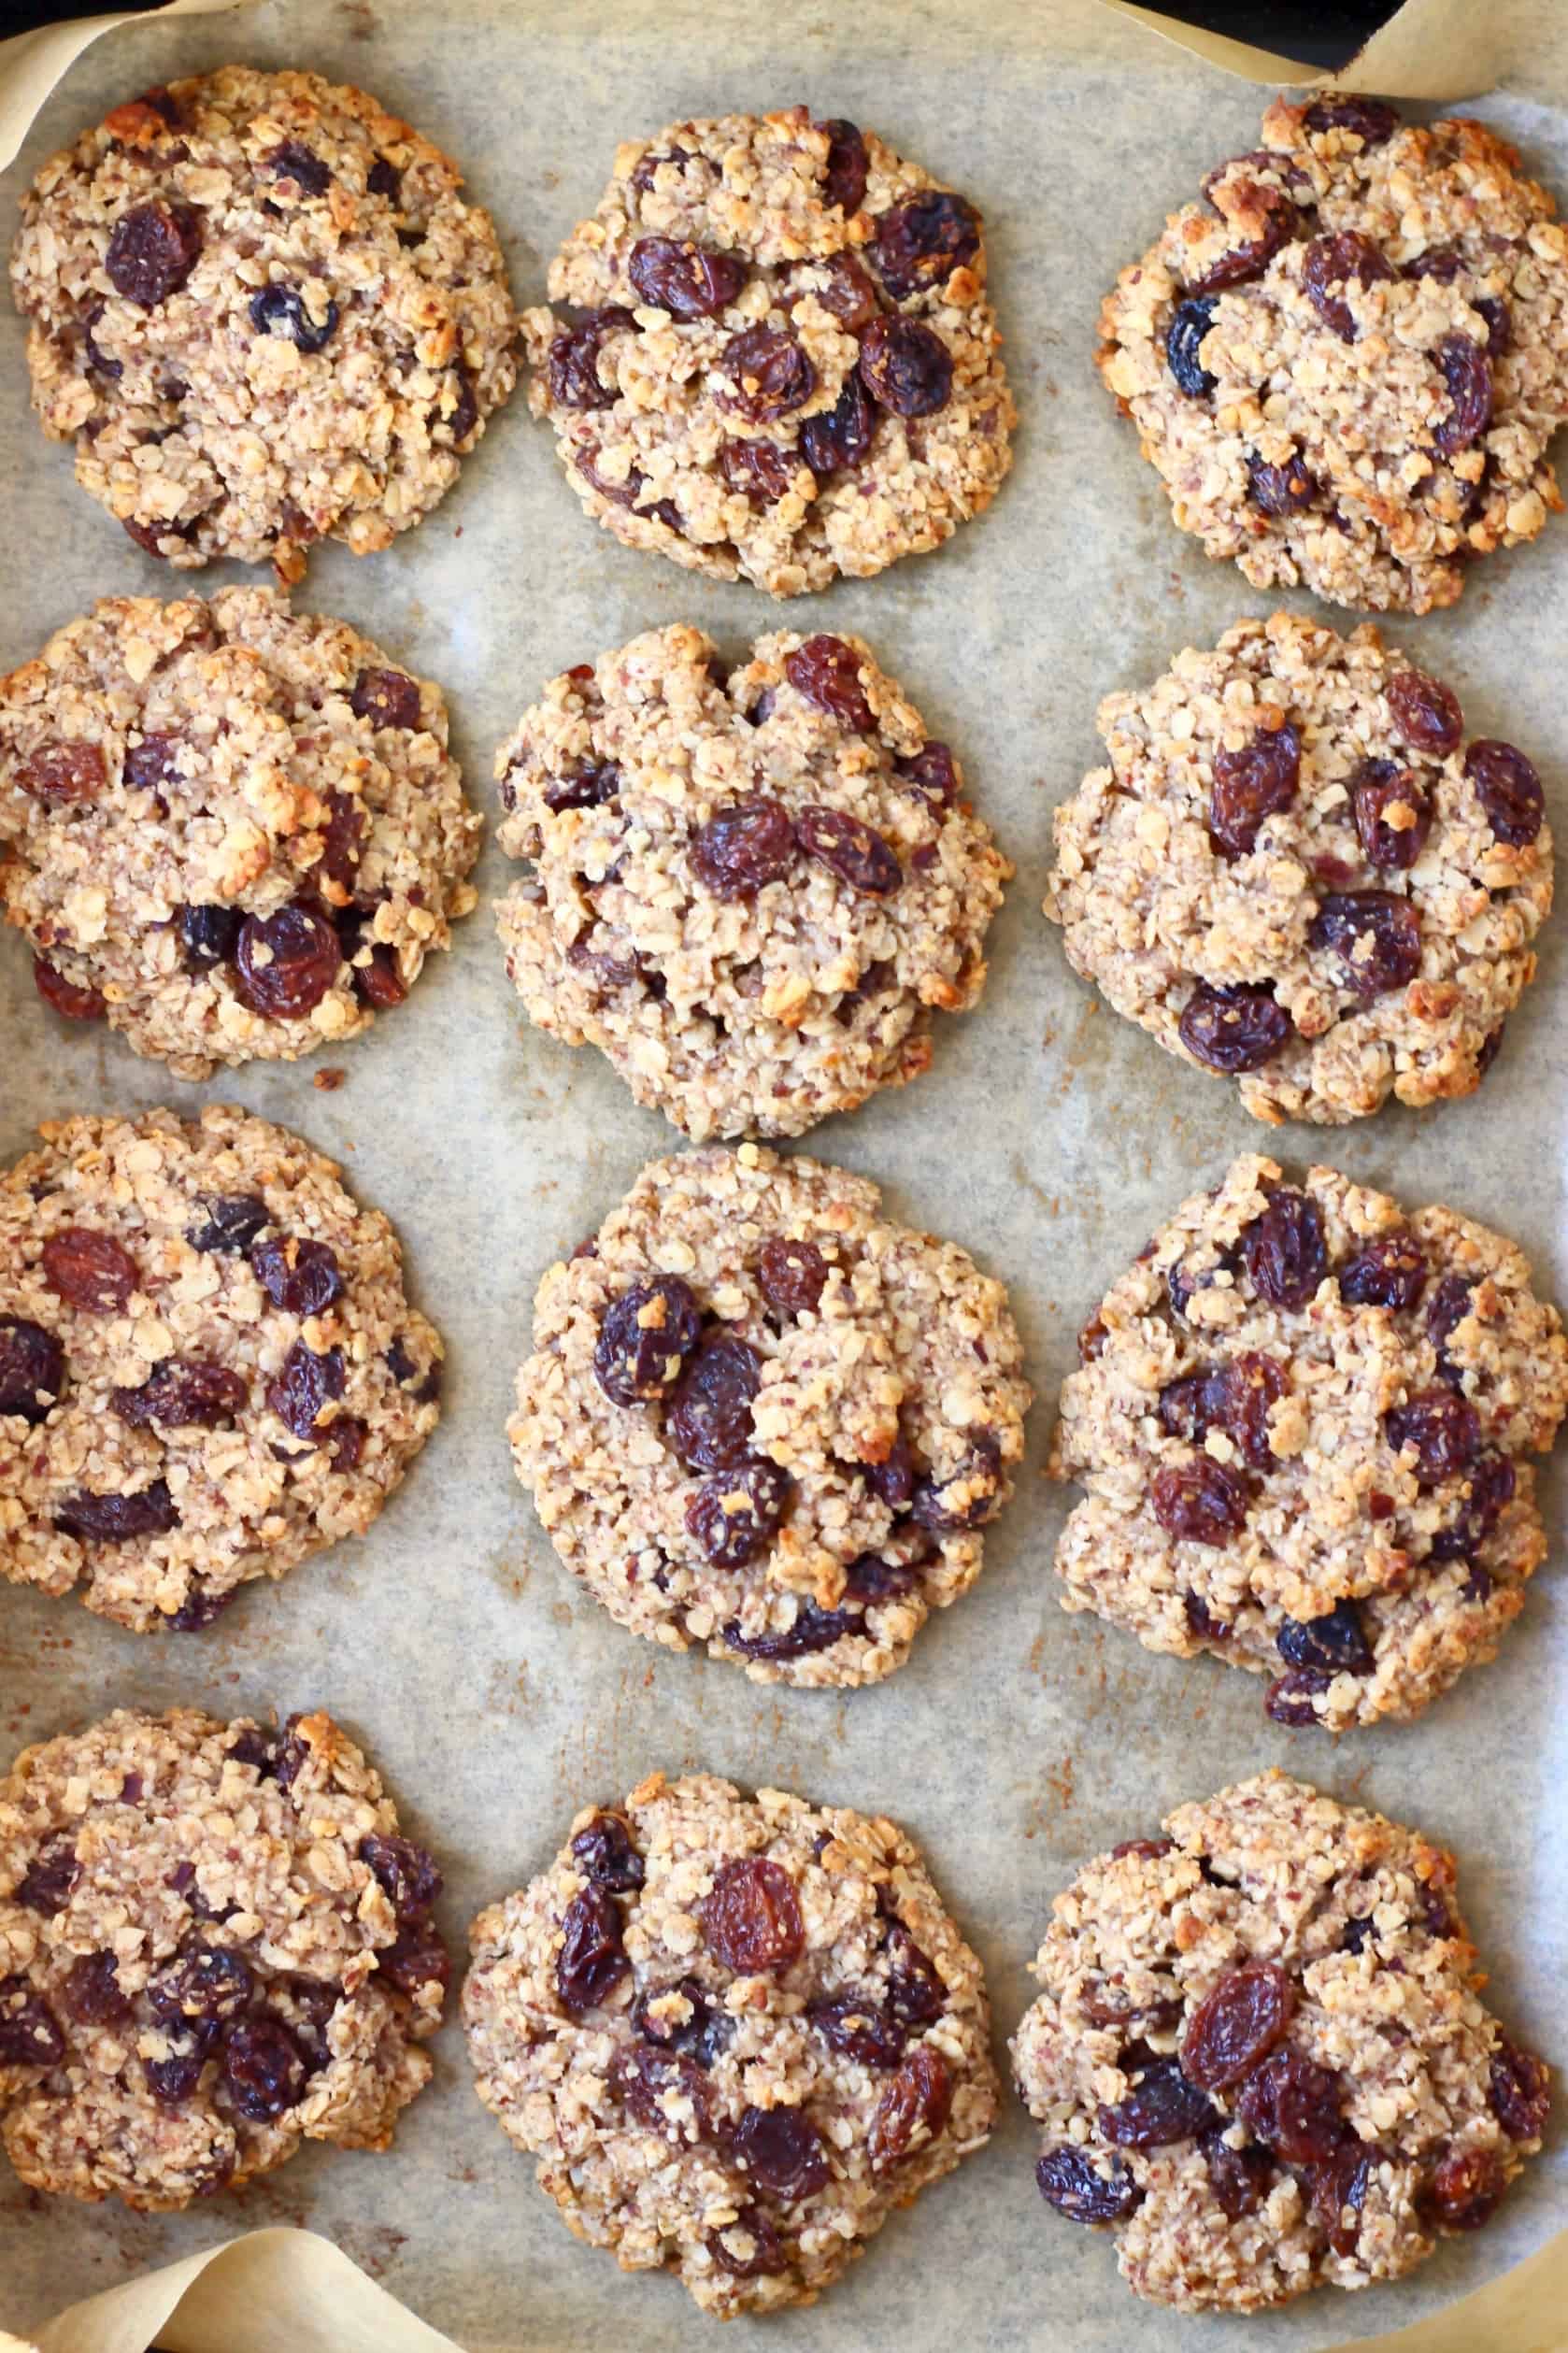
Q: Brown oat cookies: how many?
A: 12